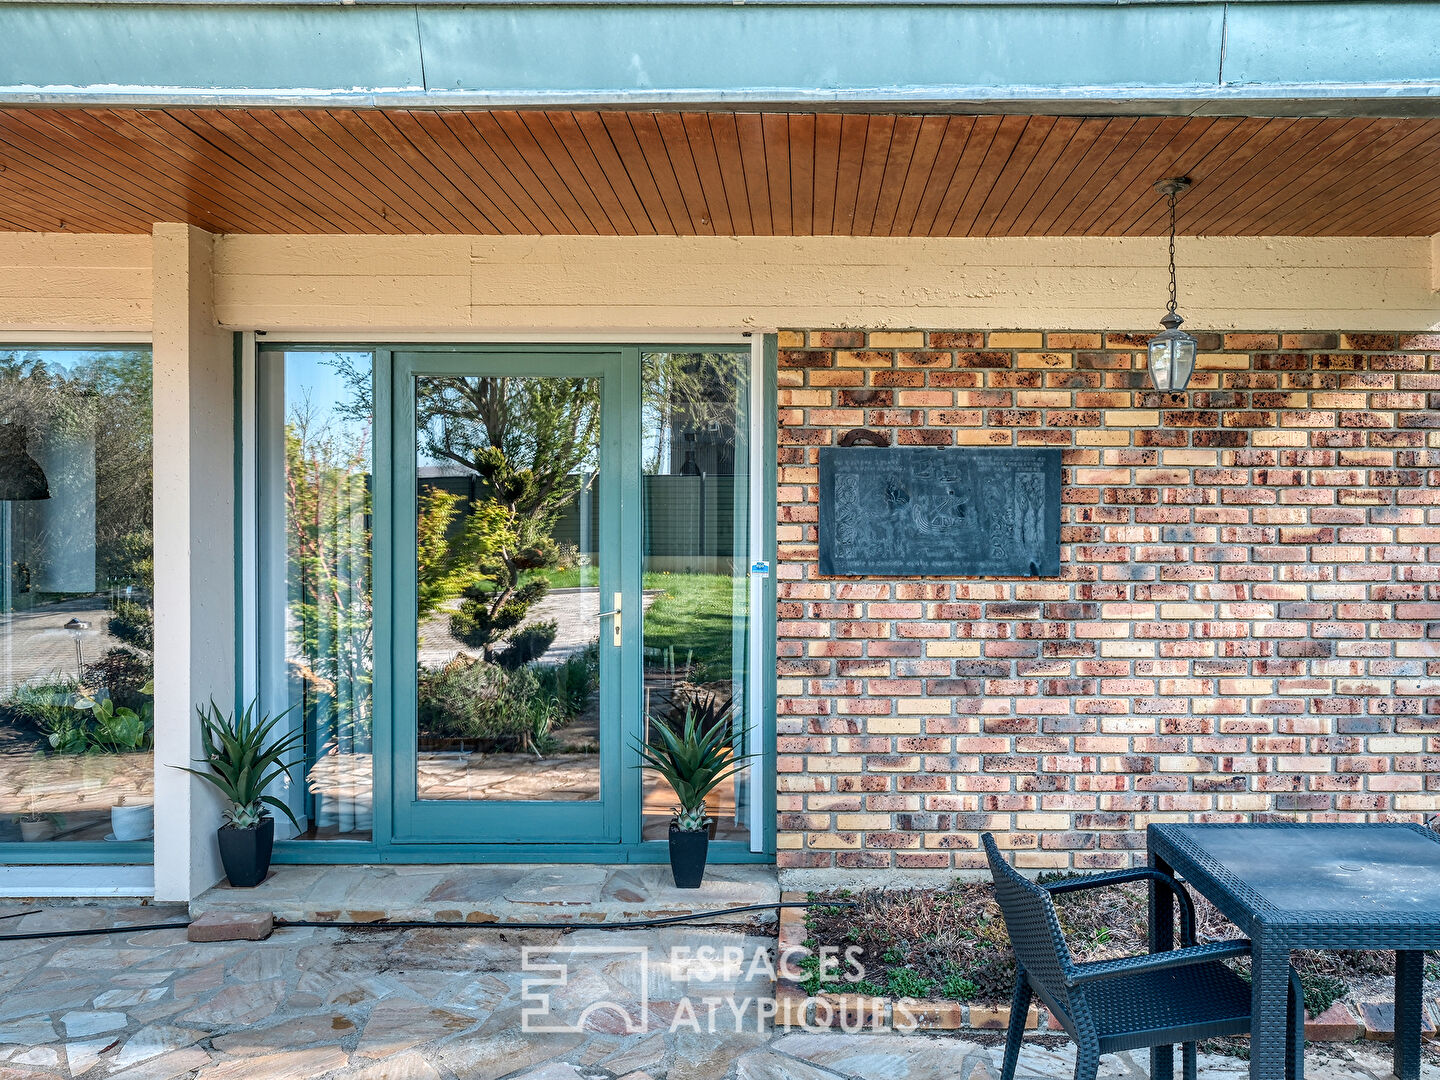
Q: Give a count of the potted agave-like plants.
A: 2